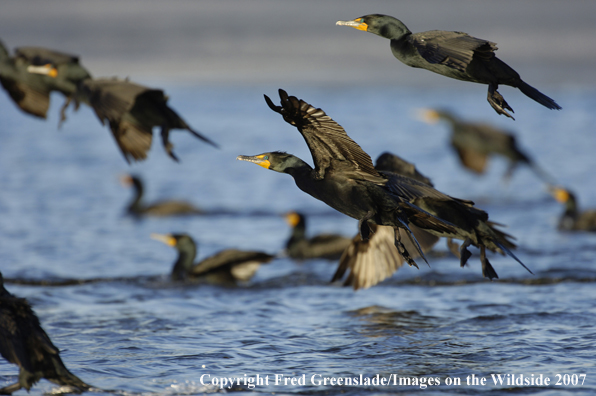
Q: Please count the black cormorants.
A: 11